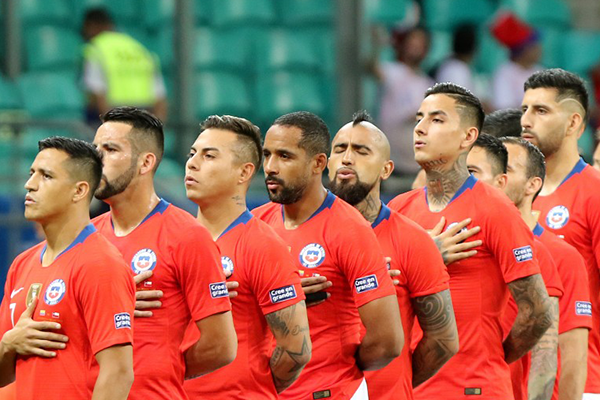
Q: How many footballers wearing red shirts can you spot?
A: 9